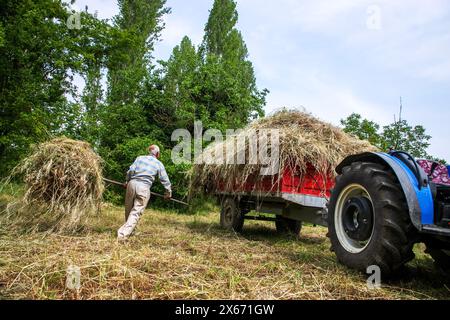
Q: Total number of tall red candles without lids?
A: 0